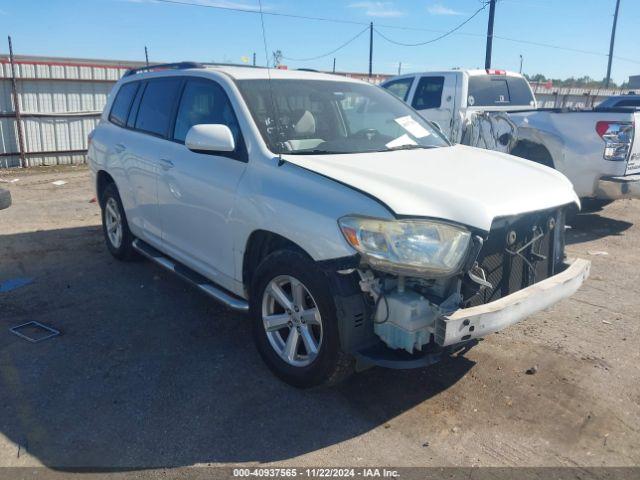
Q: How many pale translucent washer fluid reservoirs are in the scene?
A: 1